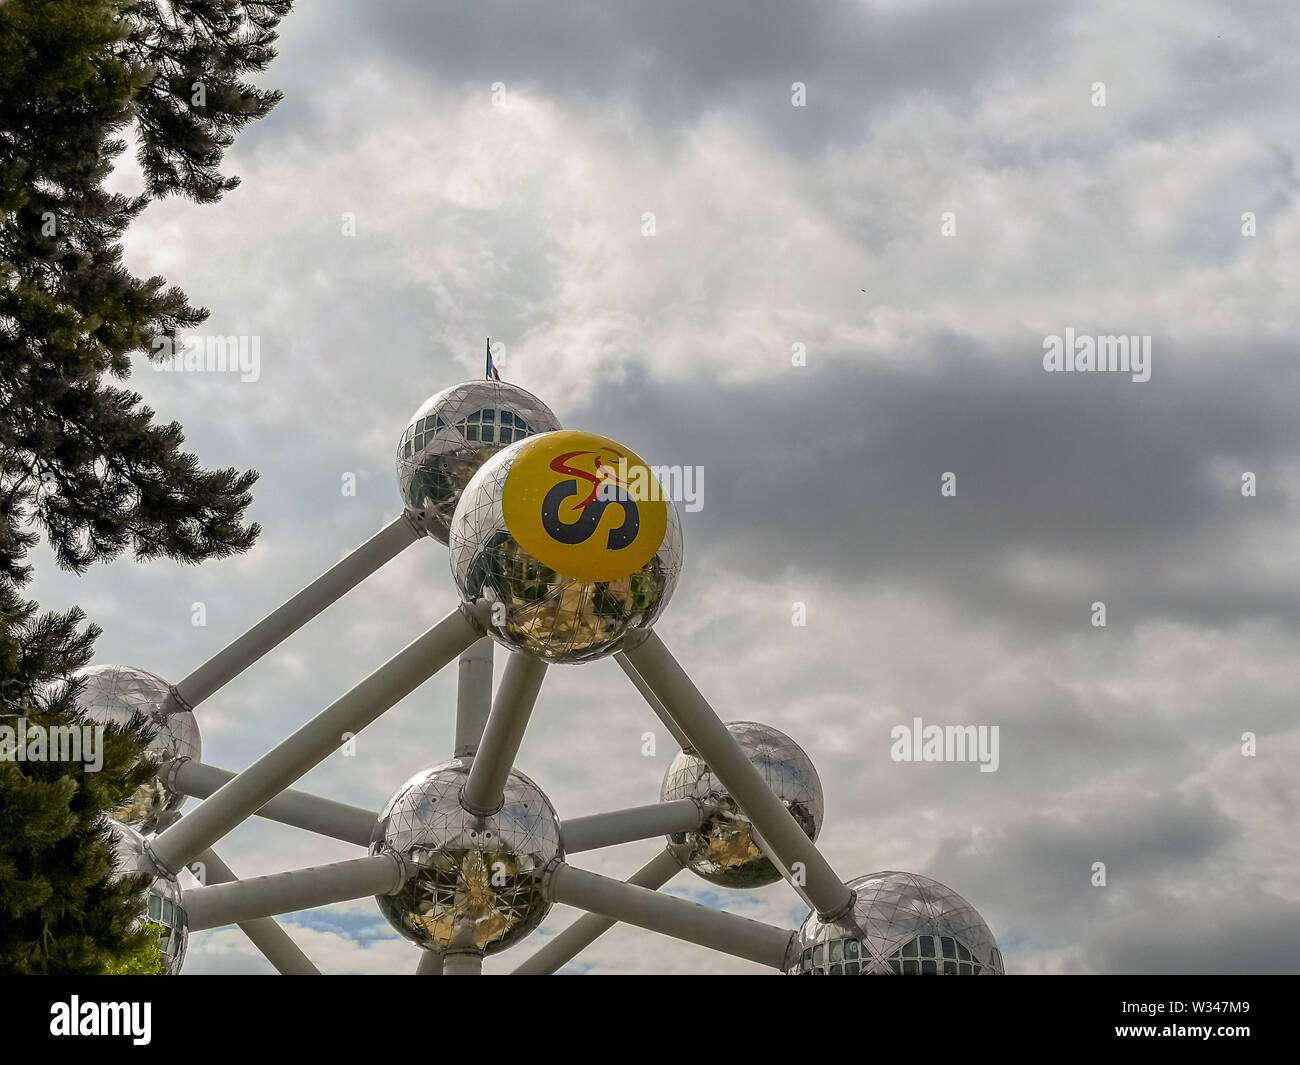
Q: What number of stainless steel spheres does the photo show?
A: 7